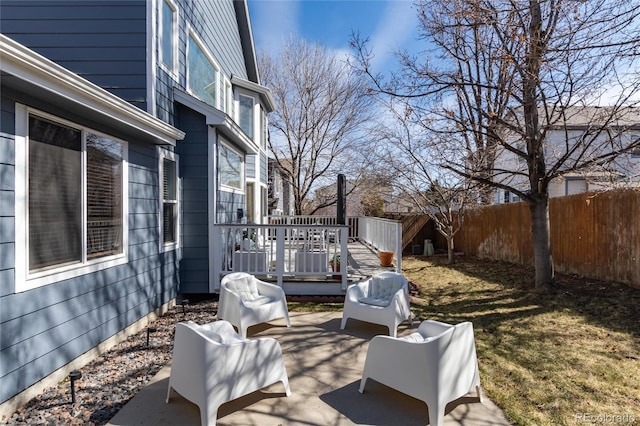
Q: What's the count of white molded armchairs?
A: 4